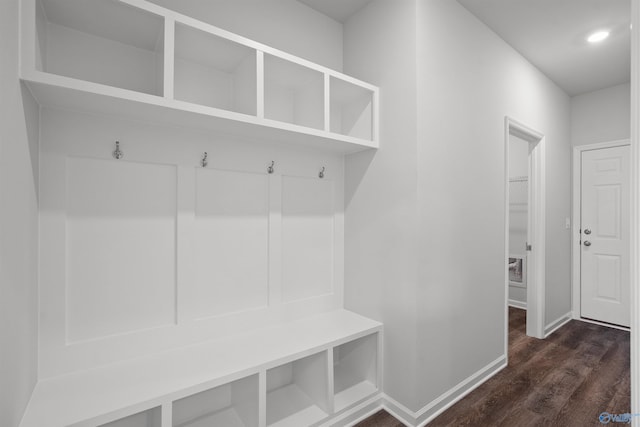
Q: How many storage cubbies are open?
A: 8